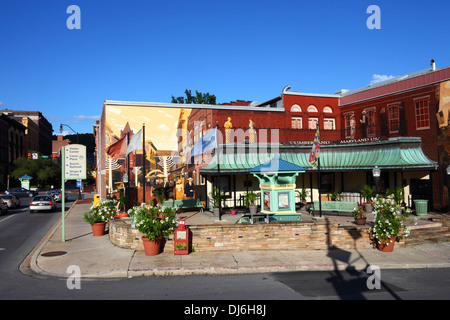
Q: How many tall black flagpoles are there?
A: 4